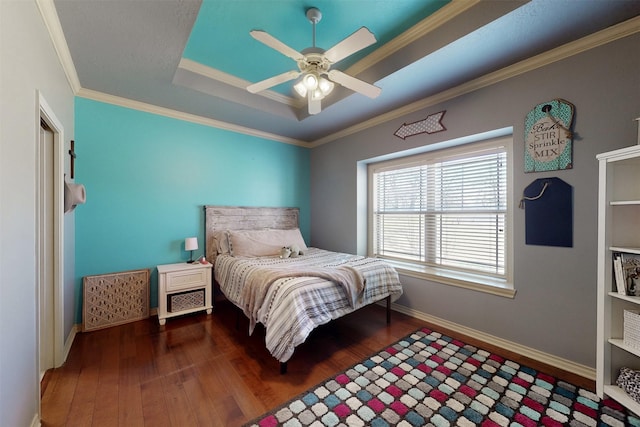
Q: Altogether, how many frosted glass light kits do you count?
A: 4